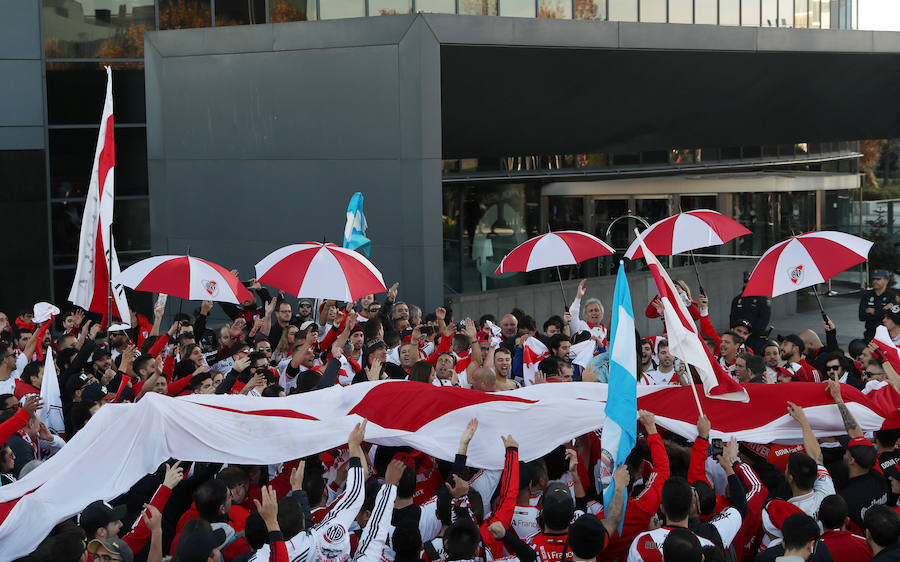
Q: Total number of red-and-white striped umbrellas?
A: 5